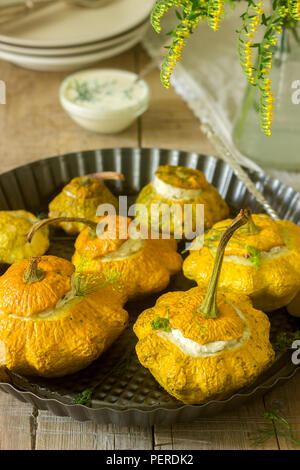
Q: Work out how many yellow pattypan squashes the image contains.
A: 7